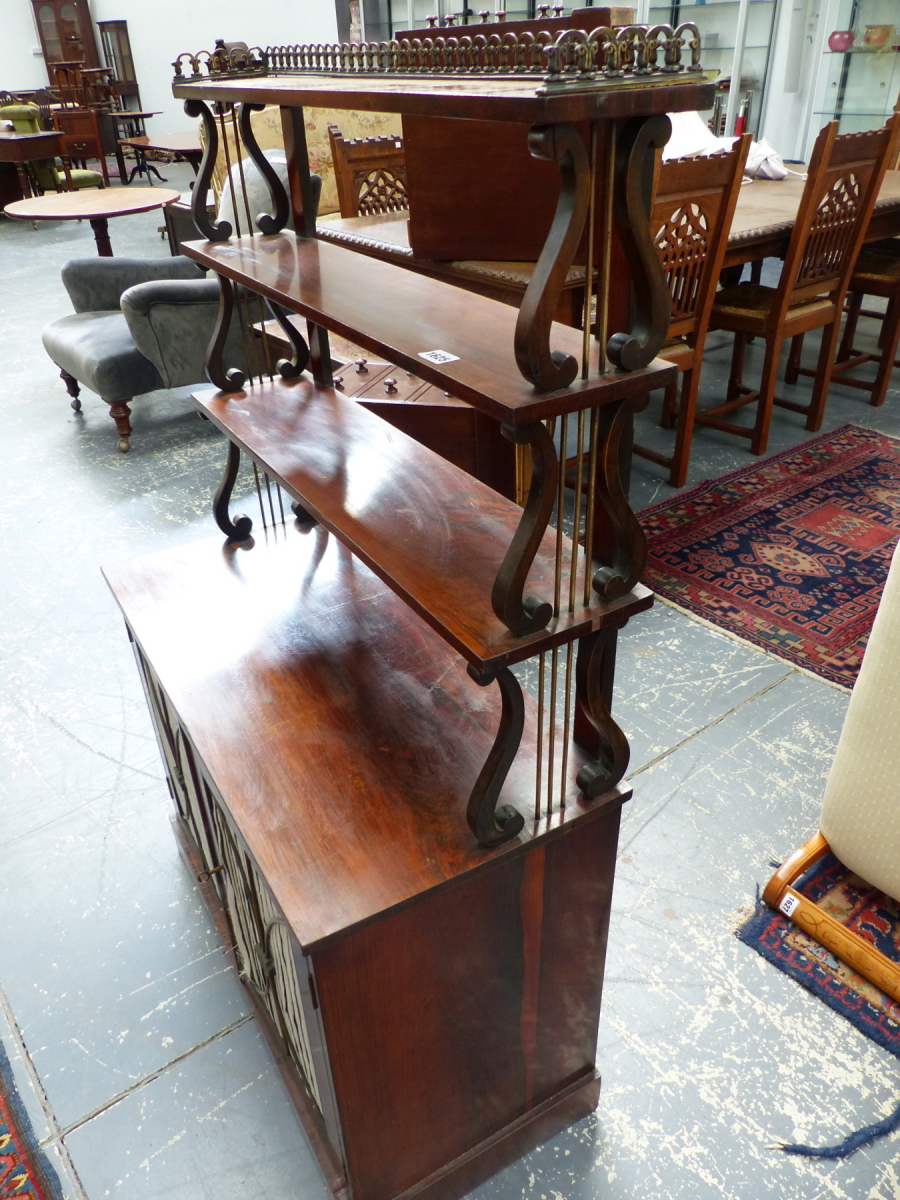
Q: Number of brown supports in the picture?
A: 12